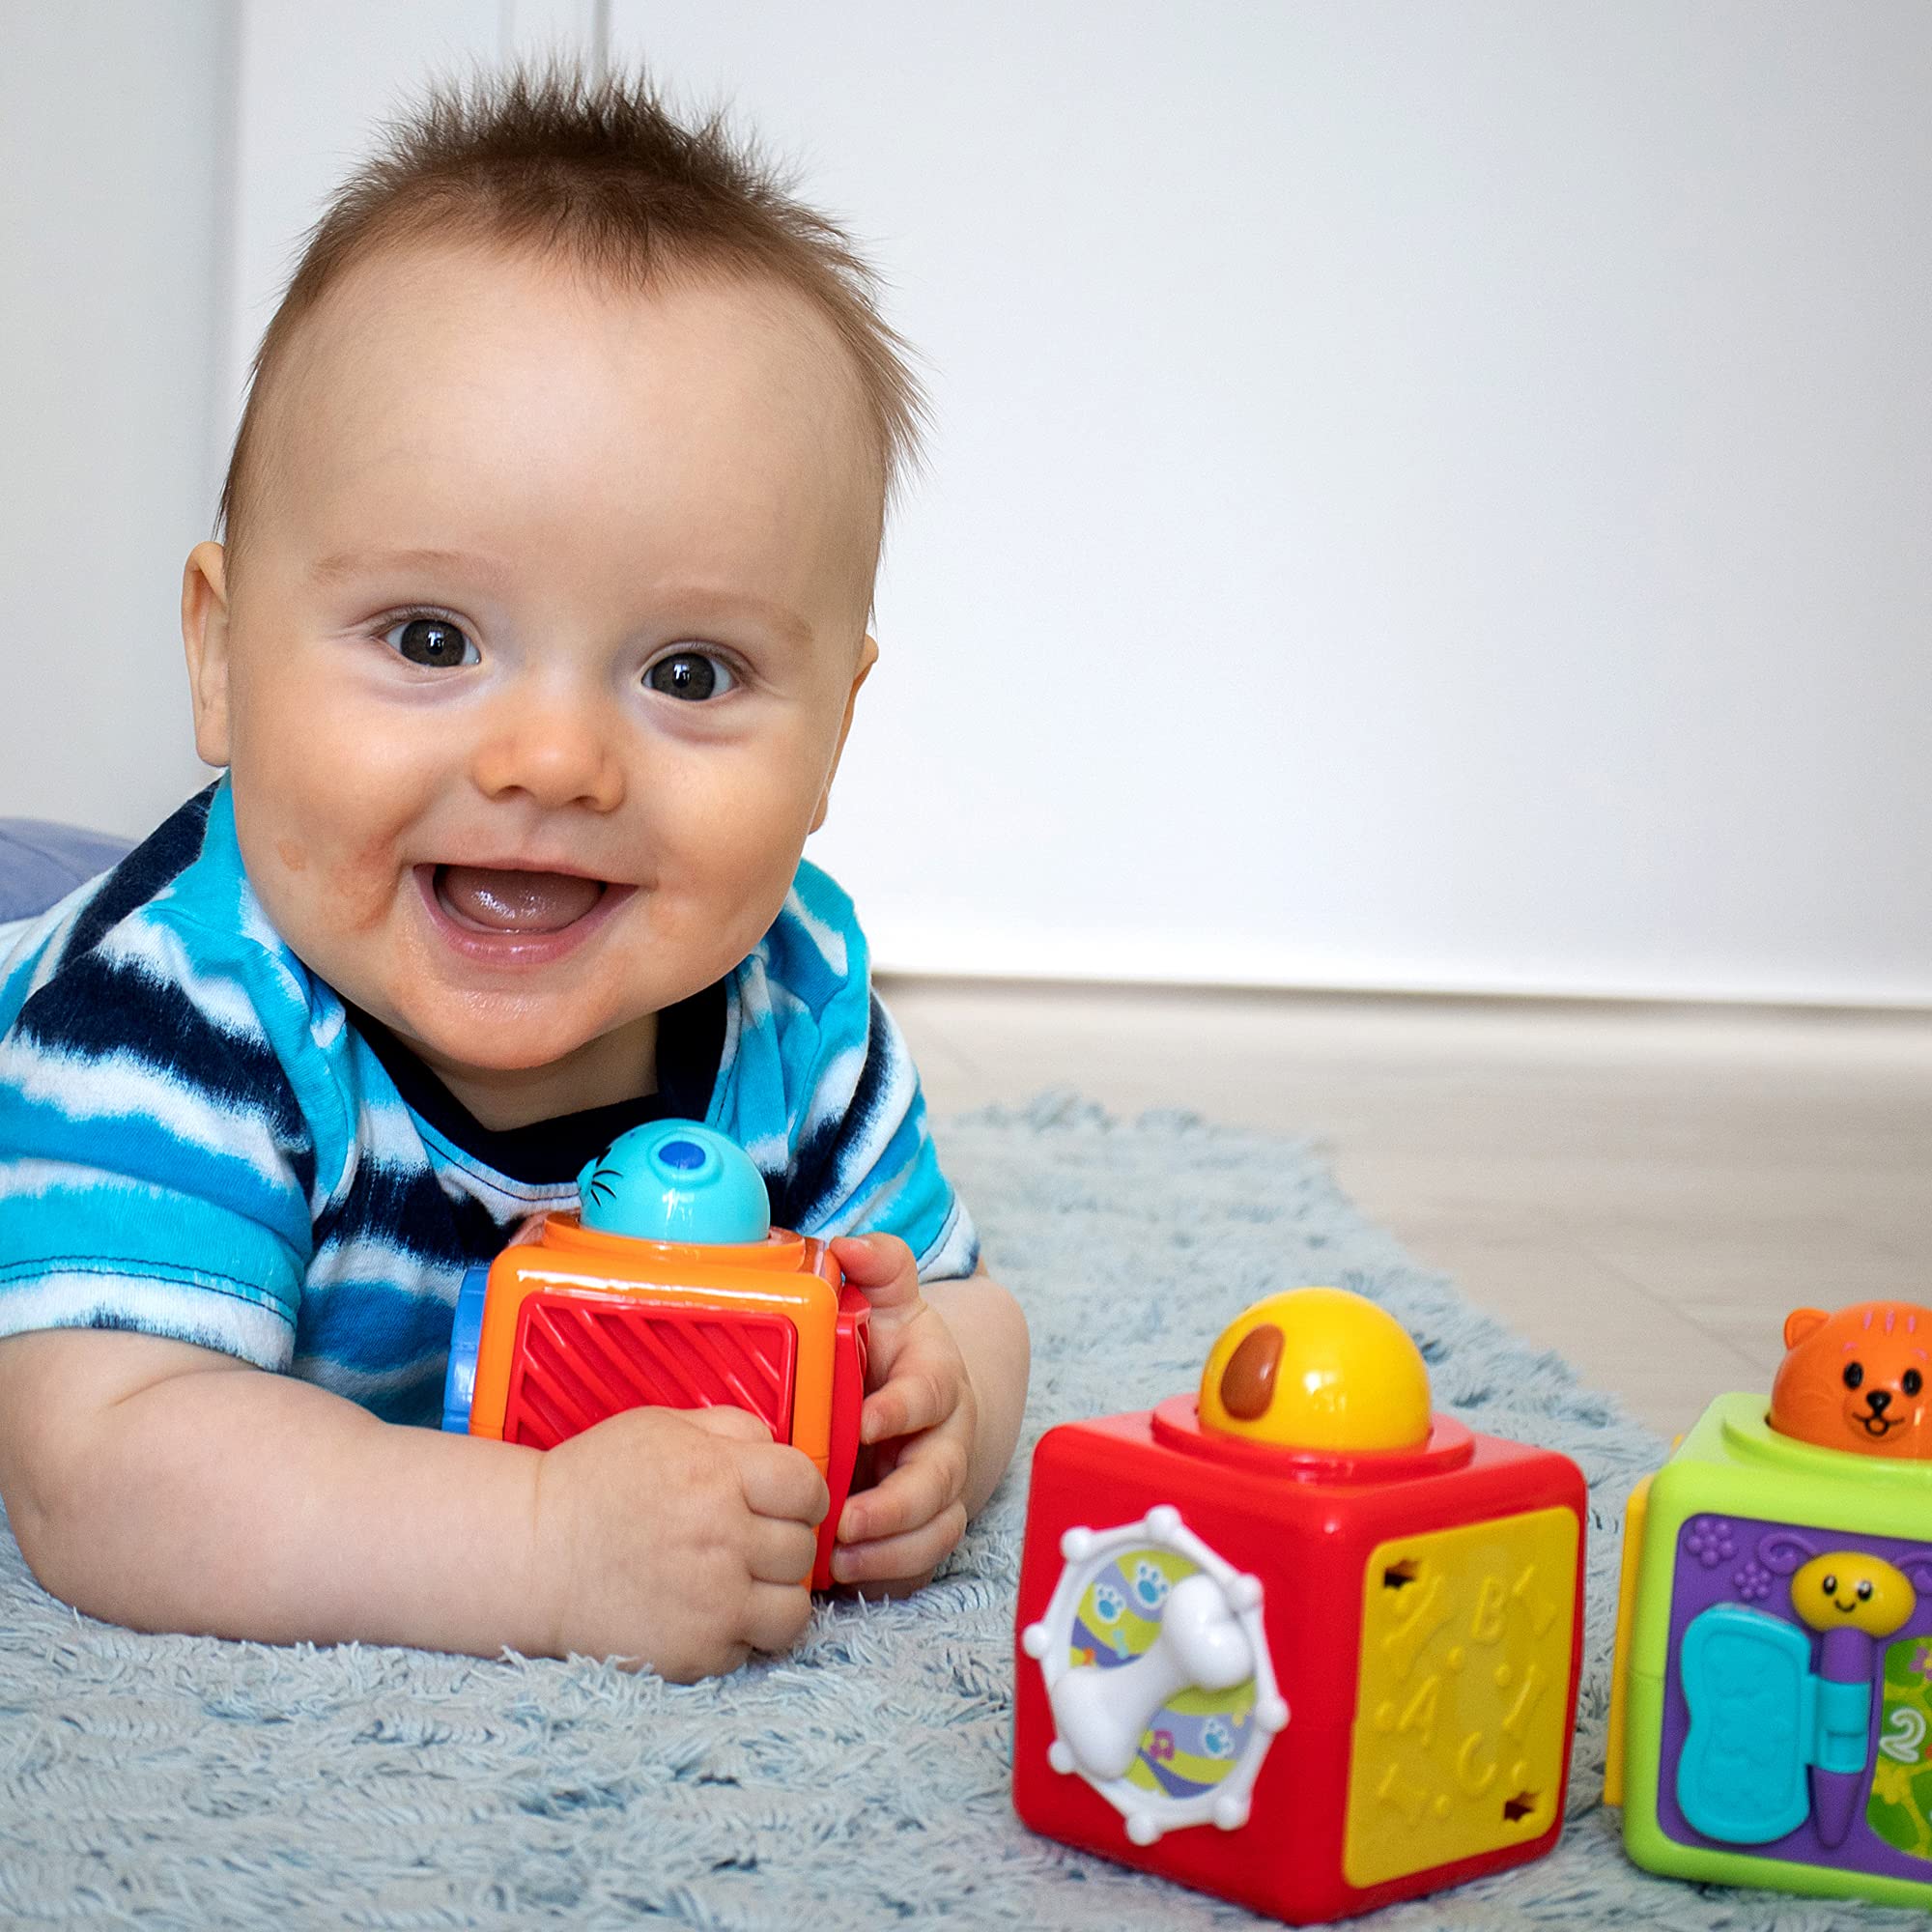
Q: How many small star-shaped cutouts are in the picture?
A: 2